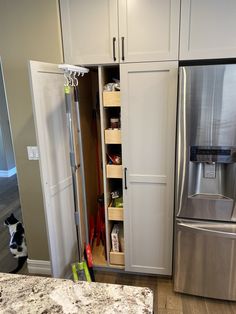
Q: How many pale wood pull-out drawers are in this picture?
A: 5